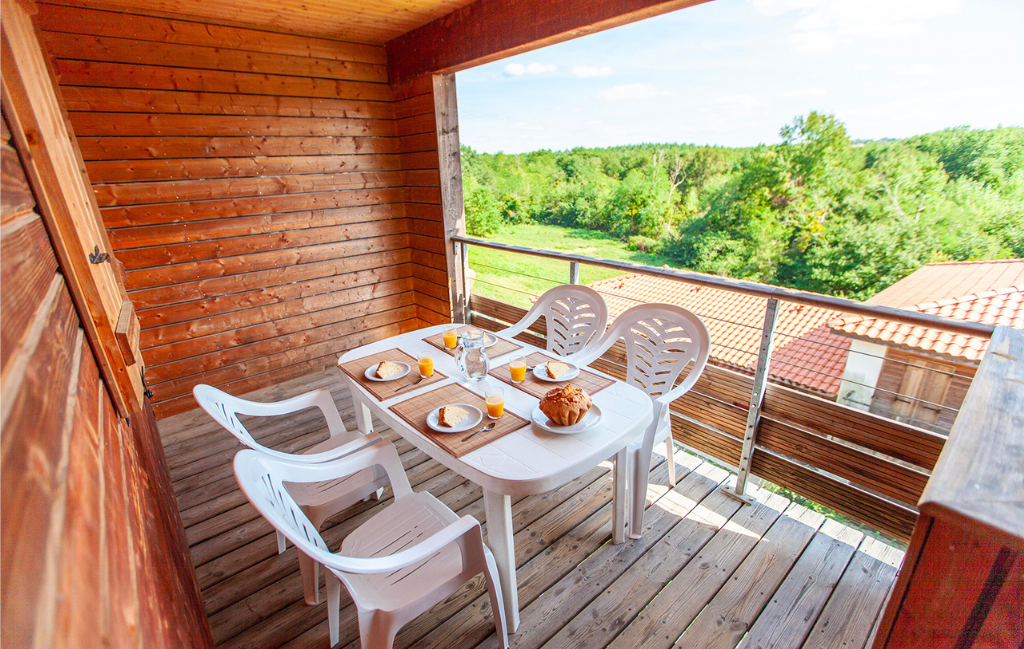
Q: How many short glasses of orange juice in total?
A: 4